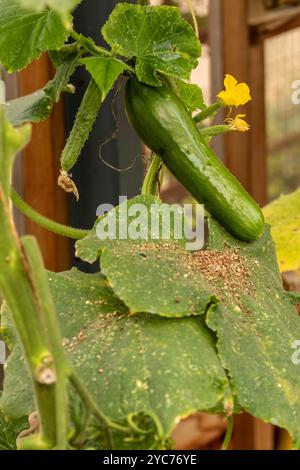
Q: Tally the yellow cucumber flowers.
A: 2